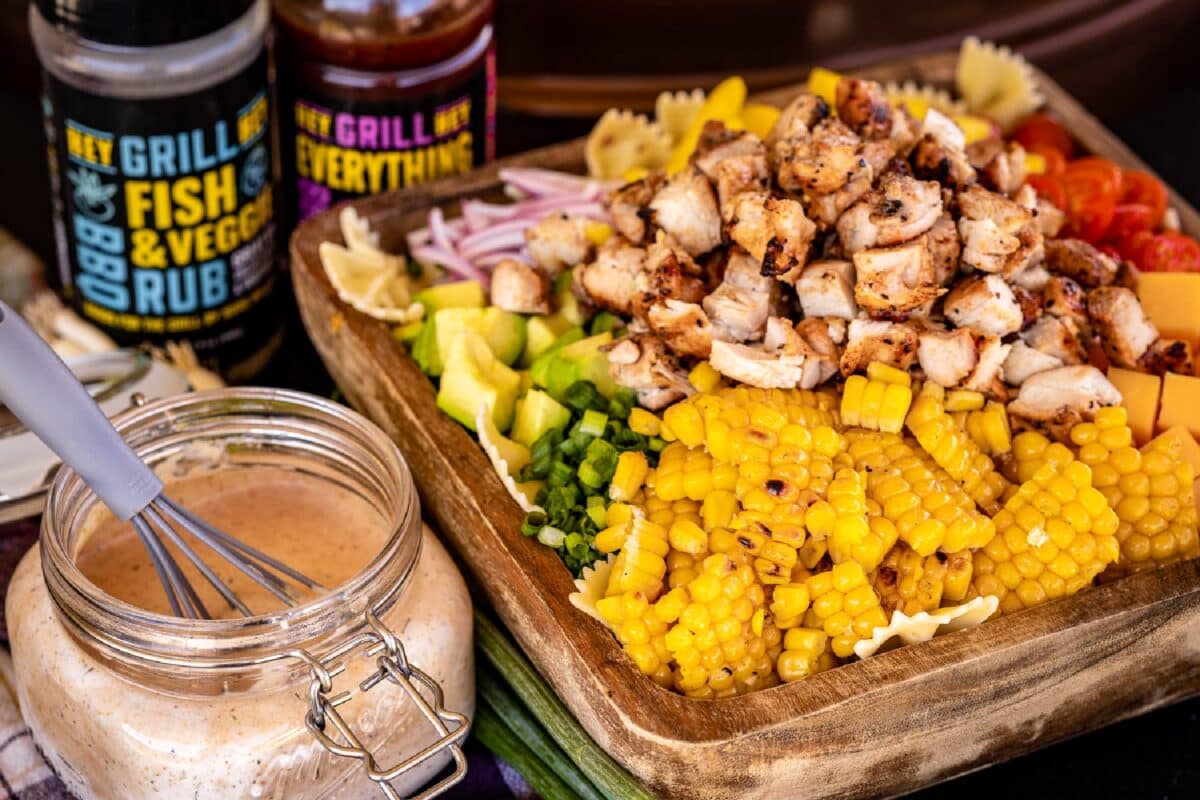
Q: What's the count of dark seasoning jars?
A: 2